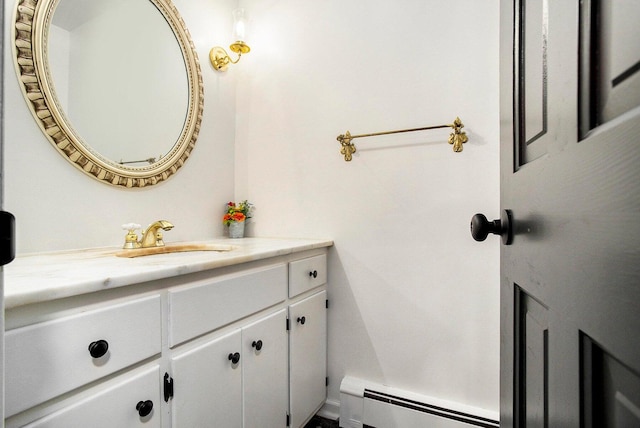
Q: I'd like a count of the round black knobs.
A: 7